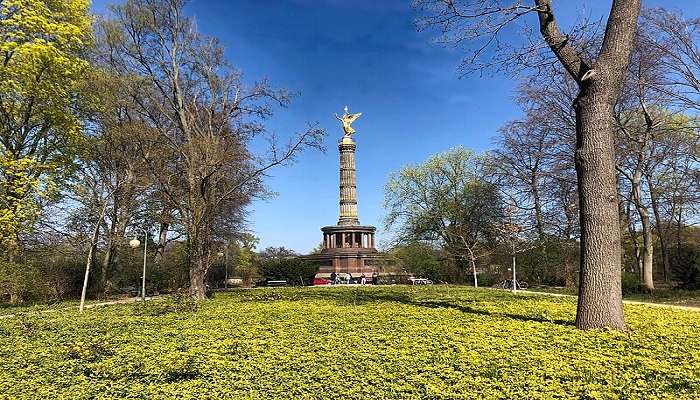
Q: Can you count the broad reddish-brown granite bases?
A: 1